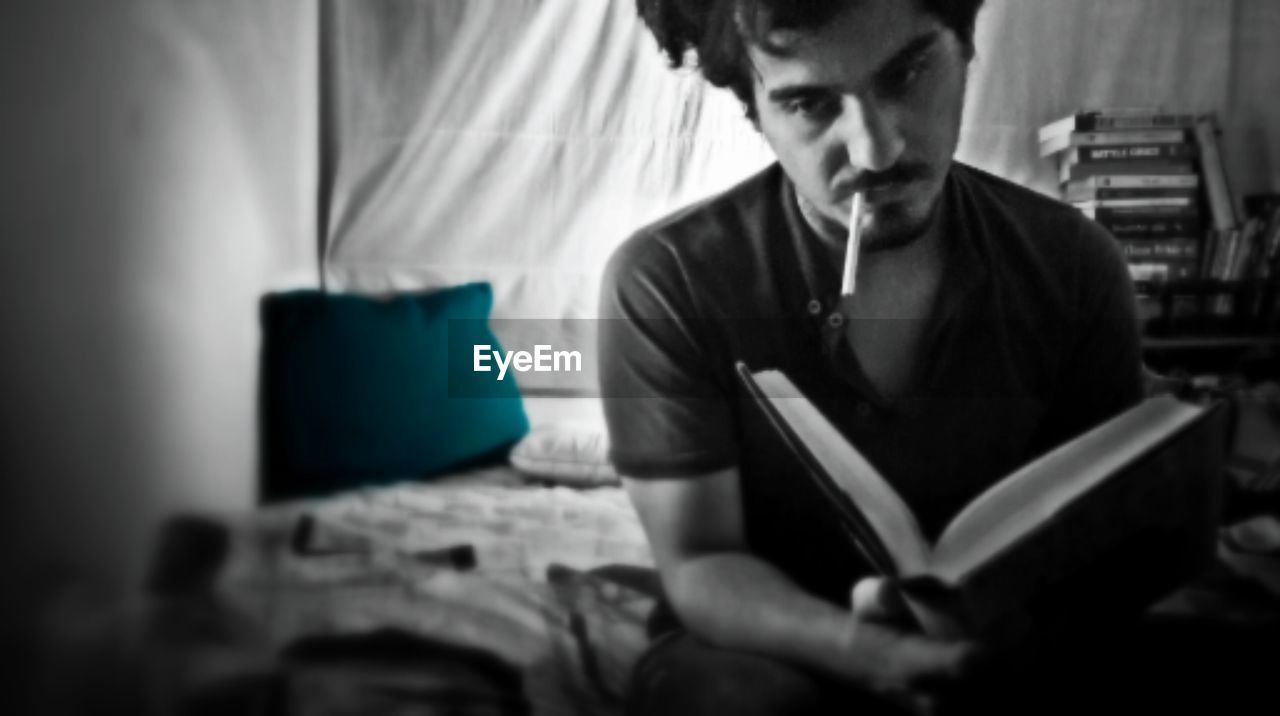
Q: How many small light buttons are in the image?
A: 2